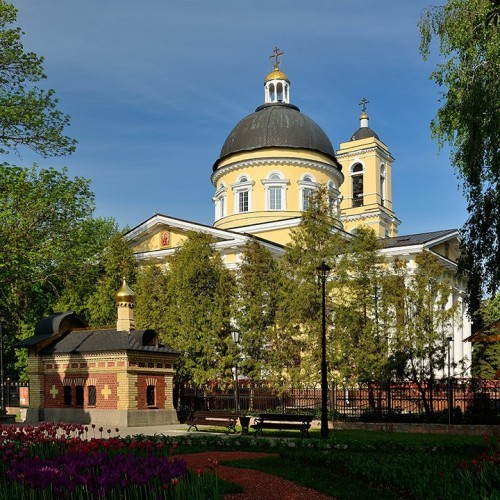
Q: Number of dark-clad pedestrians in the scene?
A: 0